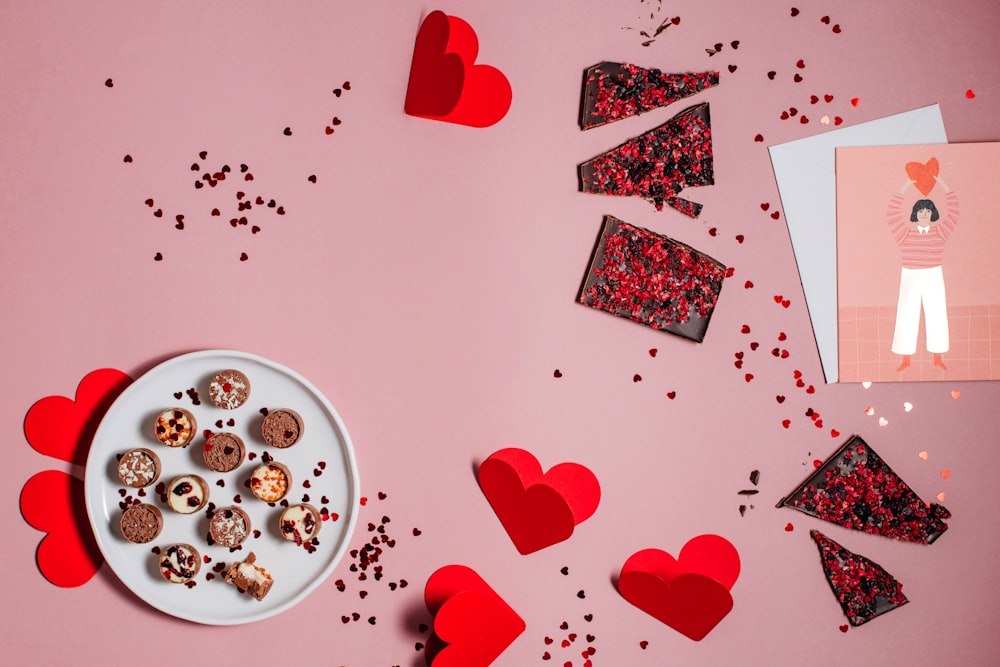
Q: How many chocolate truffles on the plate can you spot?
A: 12